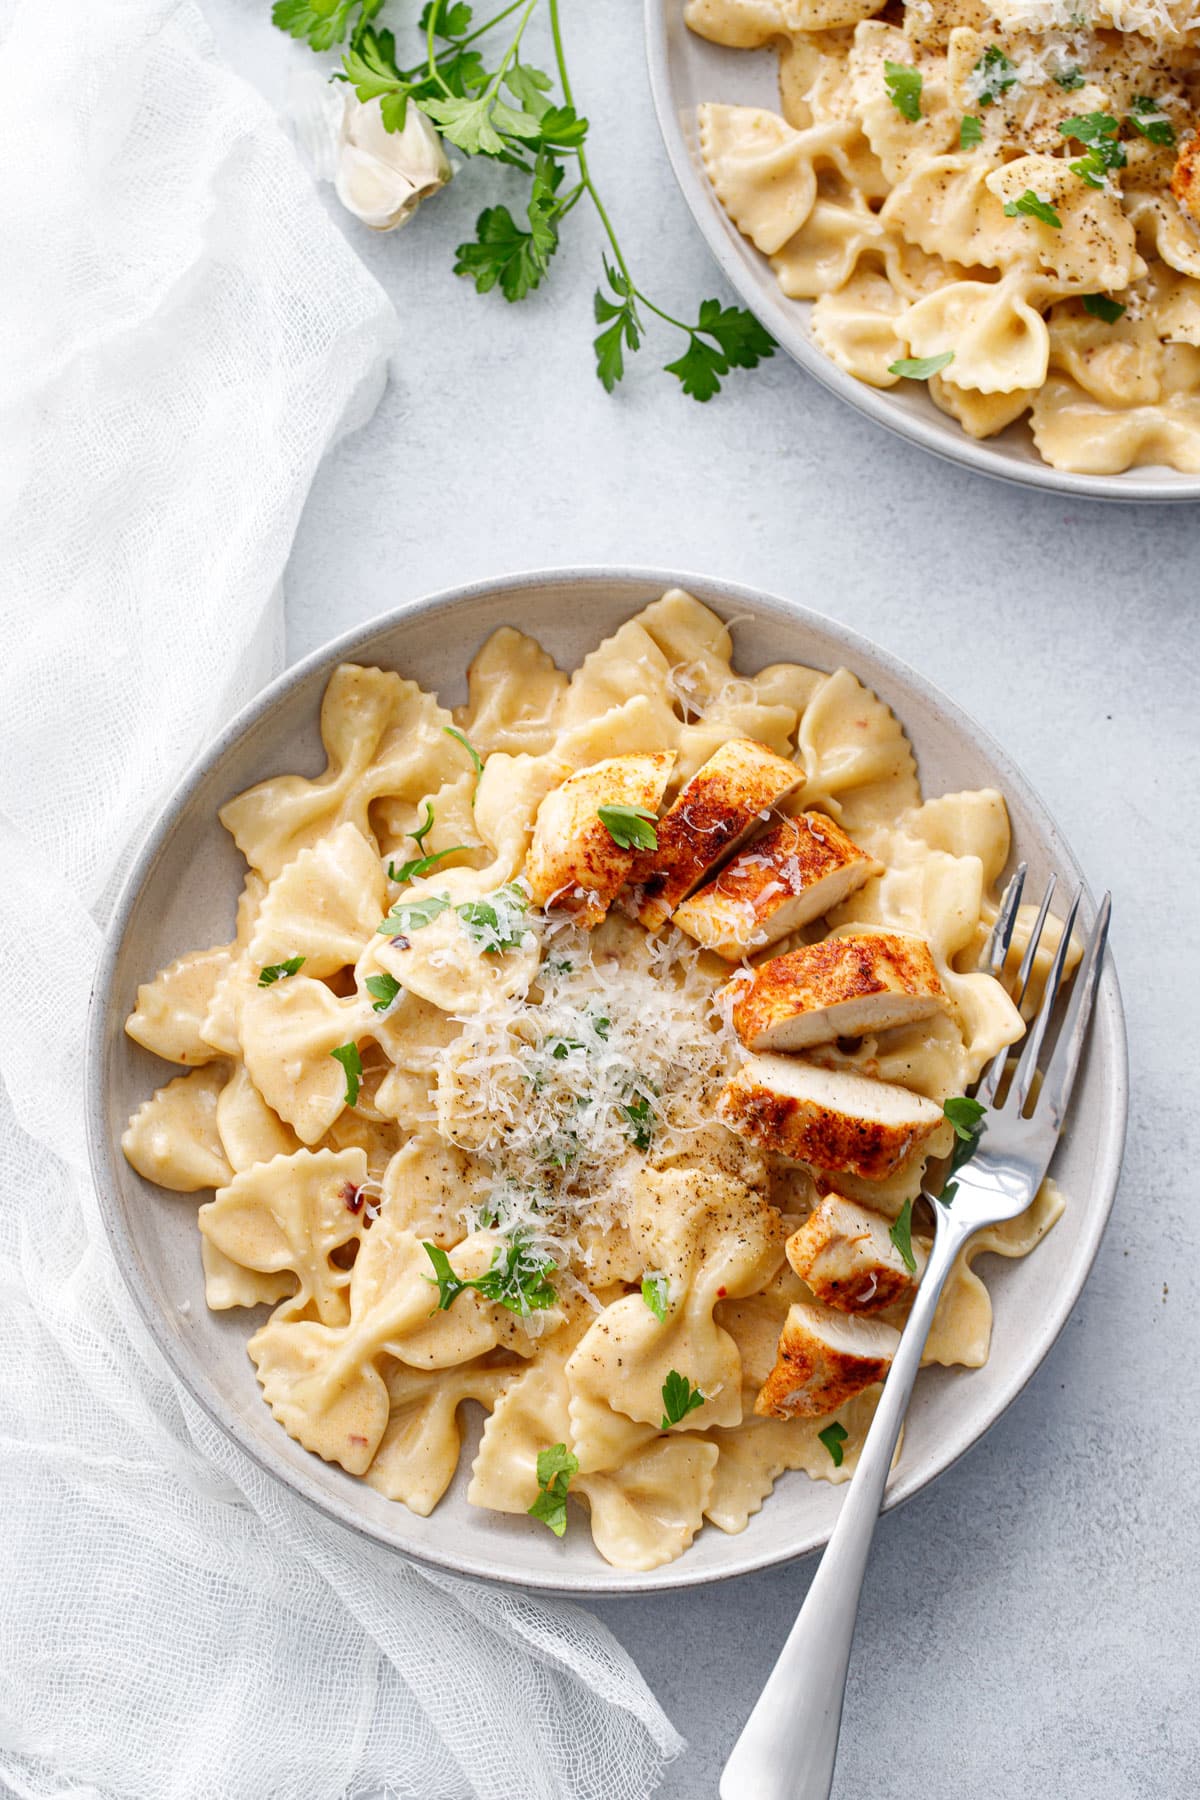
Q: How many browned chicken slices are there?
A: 7